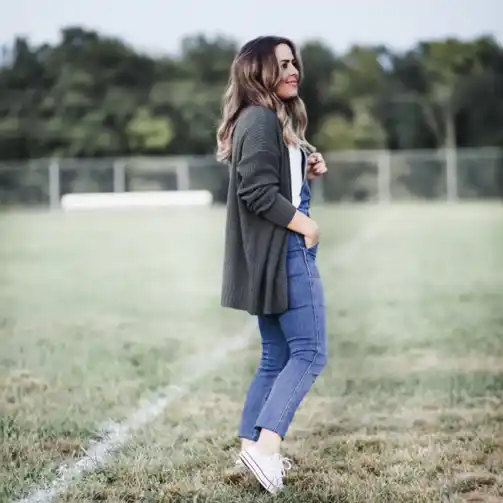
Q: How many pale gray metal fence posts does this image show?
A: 5